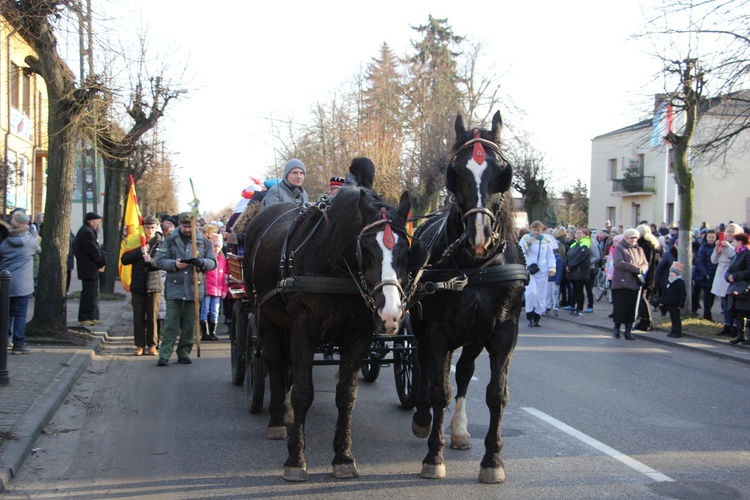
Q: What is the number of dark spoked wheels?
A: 4